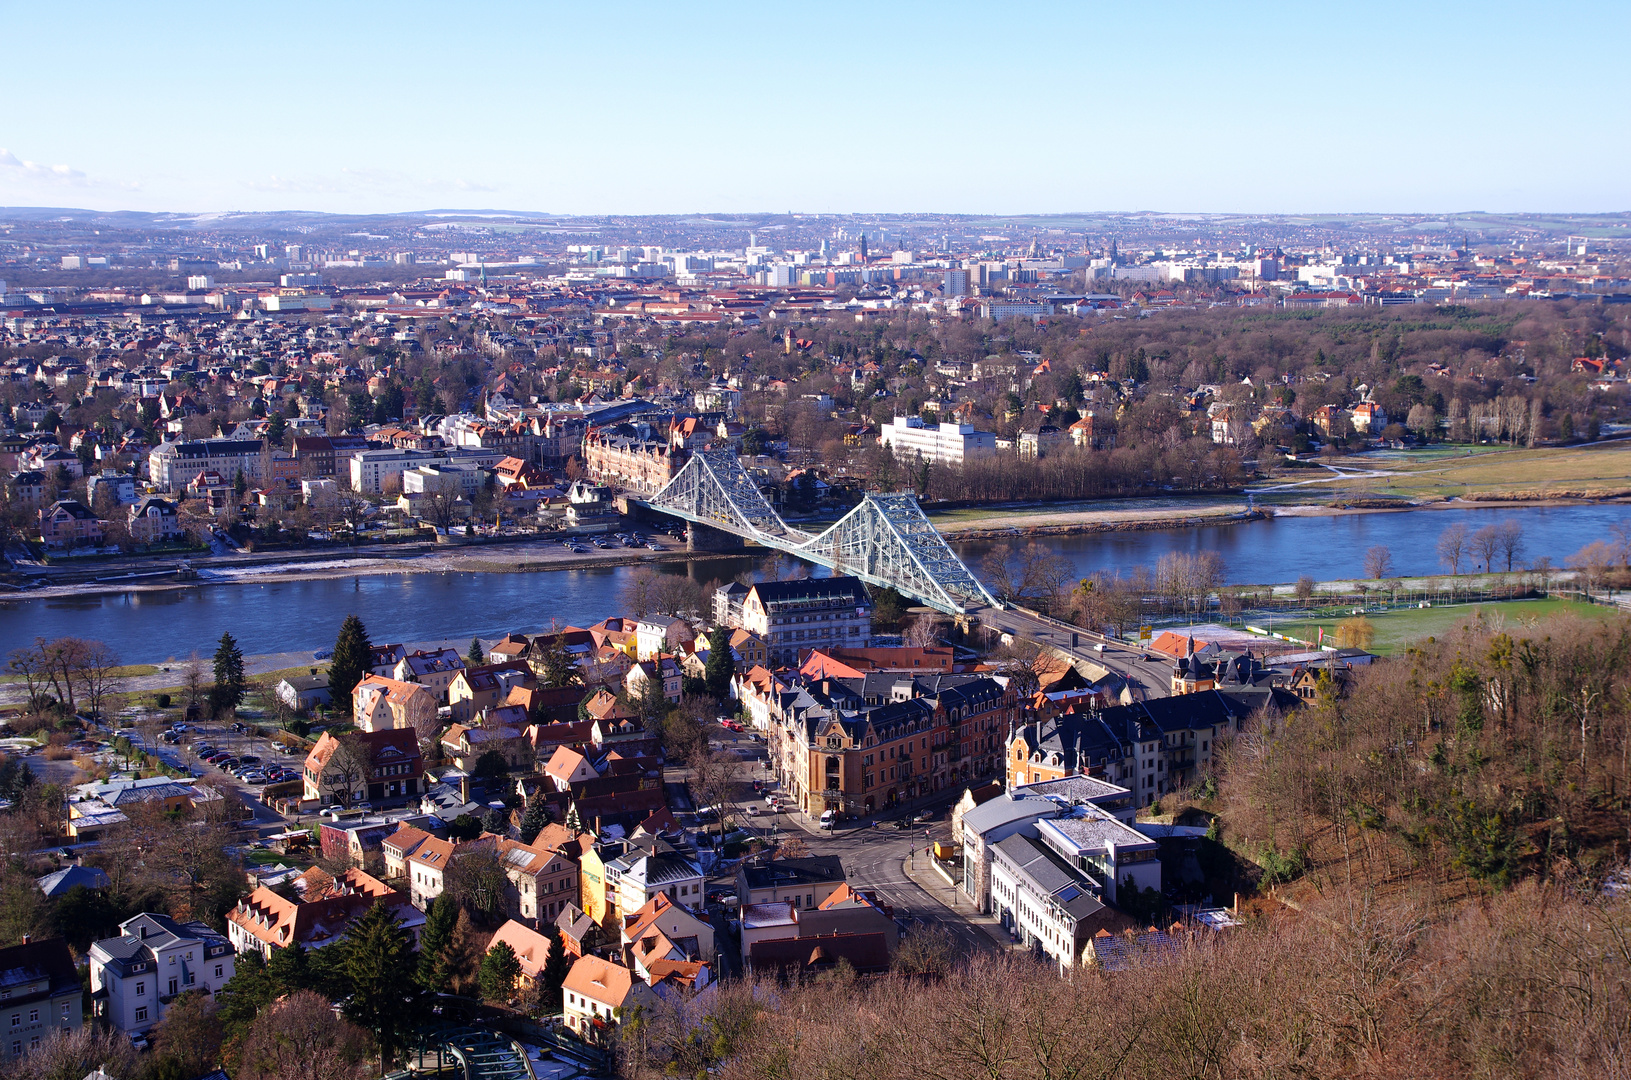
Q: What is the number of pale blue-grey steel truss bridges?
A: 1